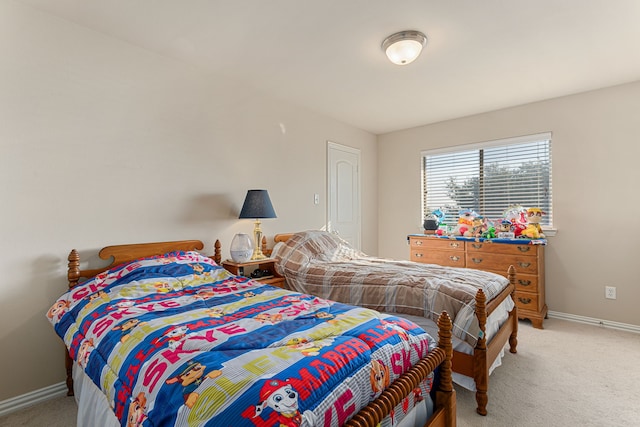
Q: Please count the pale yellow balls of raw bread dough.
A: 0